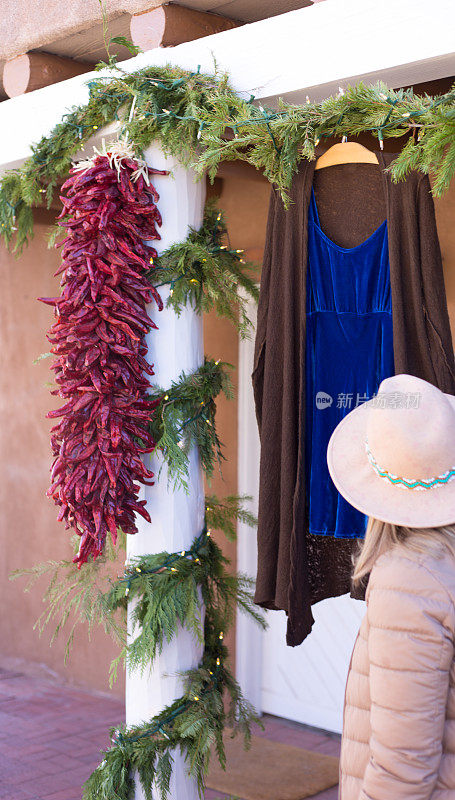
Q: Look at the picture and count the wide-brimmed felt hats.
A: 1